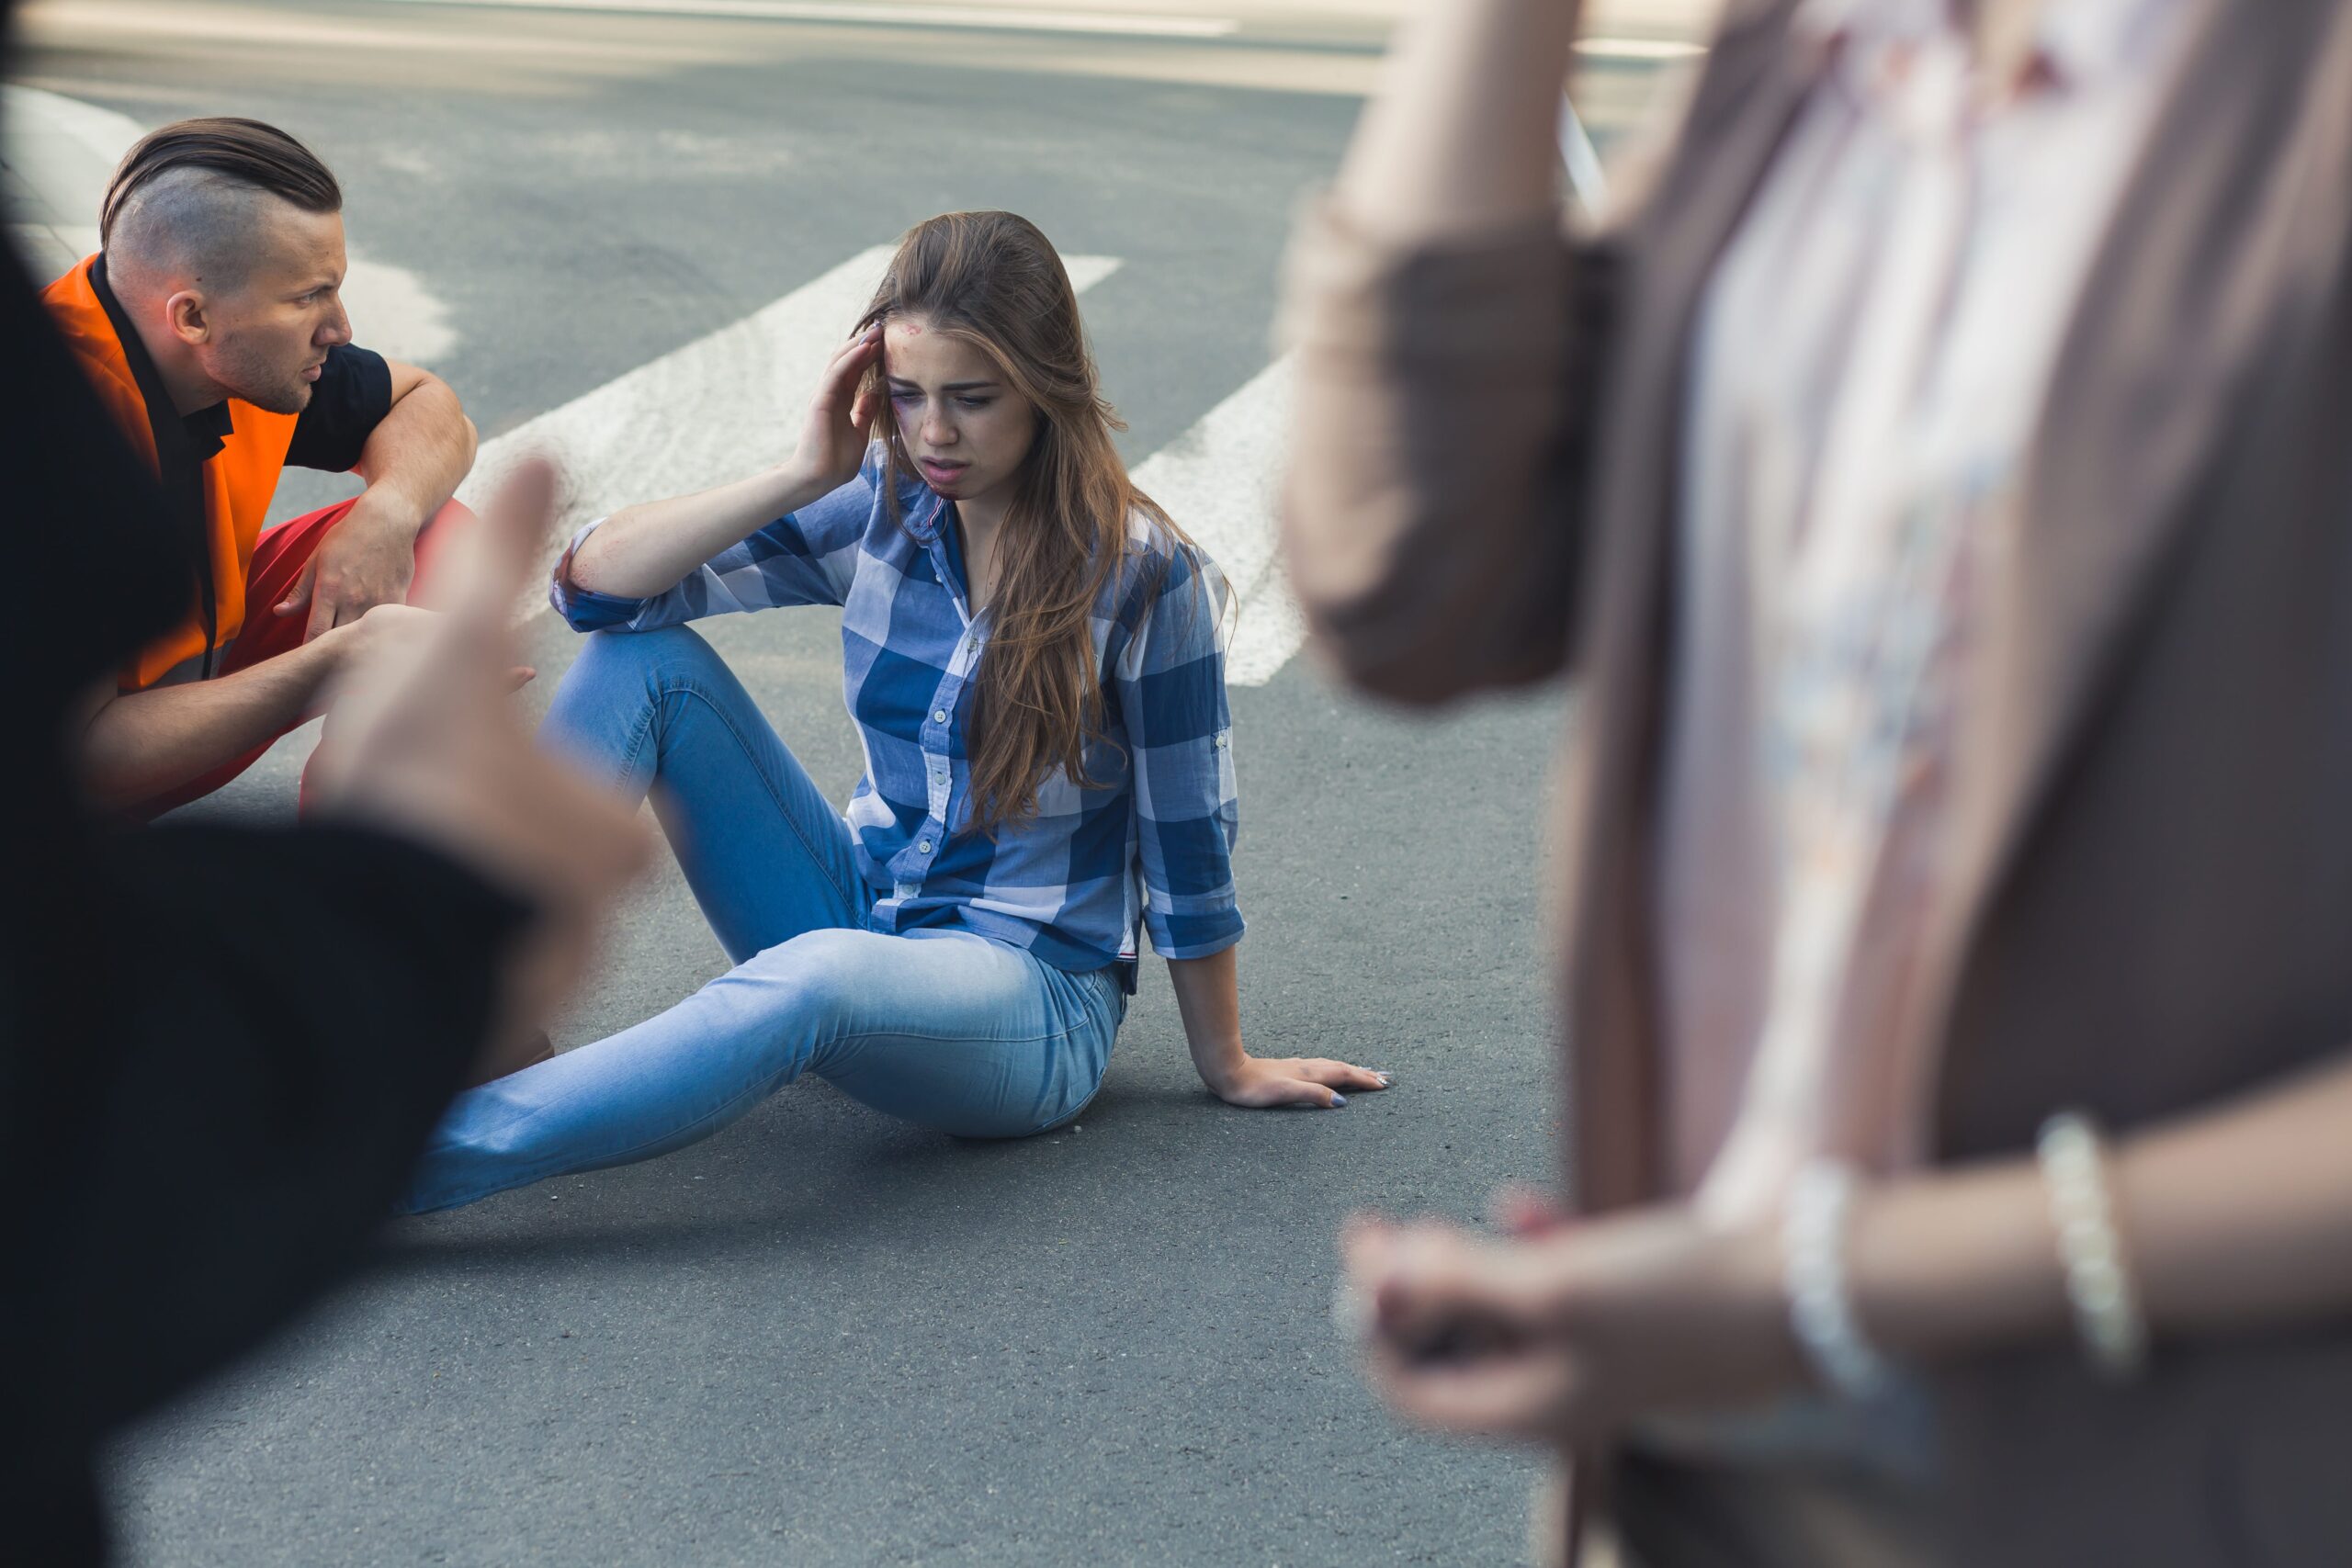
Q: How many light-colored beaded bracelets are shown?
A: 2